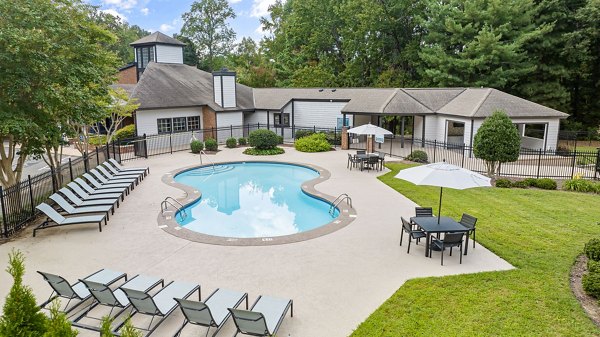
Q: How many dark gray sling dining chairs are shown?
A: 8